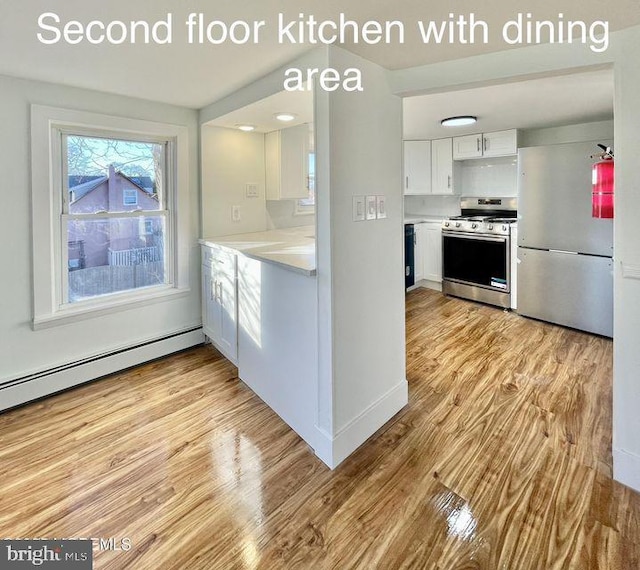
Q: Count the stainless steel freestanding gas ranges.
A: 1